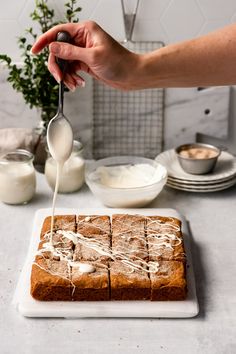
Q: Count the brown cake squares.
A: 12